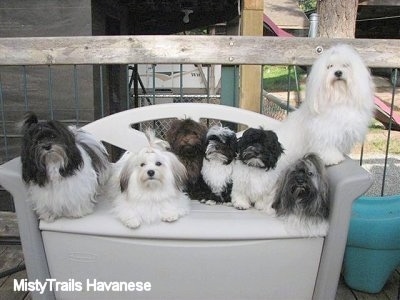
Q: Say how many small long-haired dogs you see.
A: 7